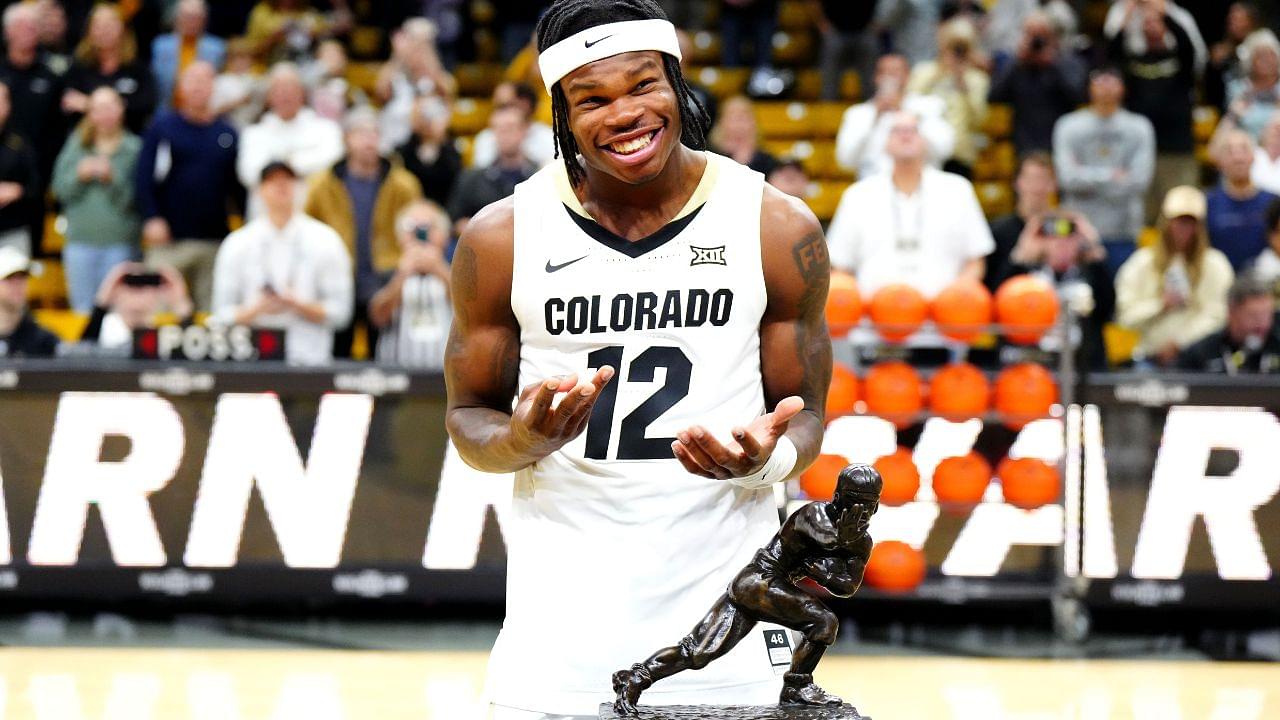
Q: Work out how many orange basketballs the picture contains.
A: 13